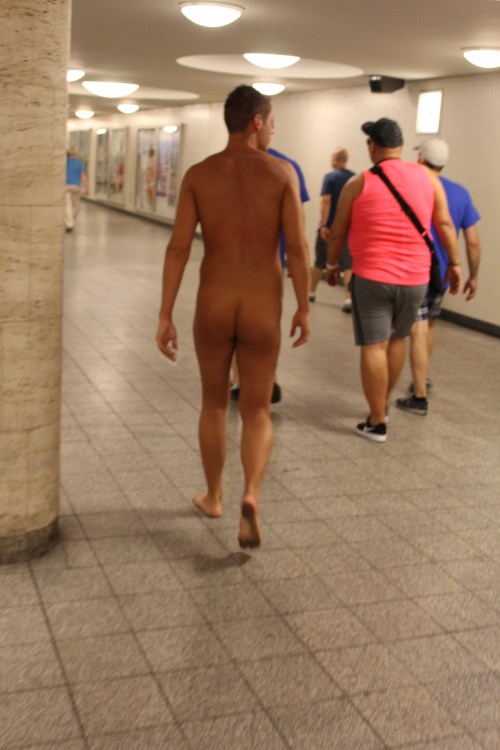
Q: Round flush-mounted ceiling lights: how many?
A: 8